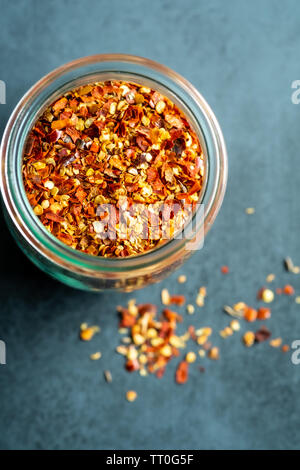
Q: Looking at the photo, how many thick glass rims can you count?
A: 1